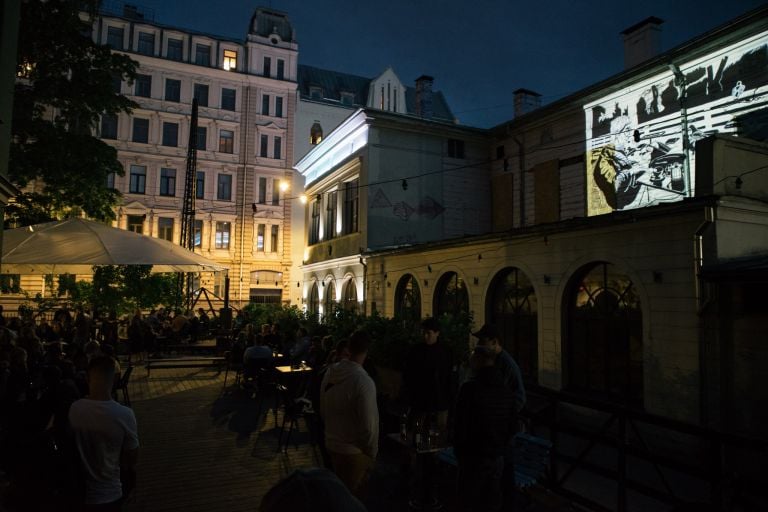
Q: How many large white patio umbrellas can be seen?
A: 1